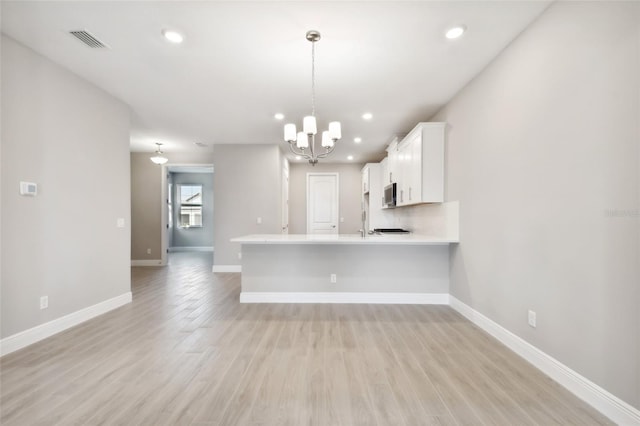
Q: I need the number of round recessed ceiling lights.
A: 7